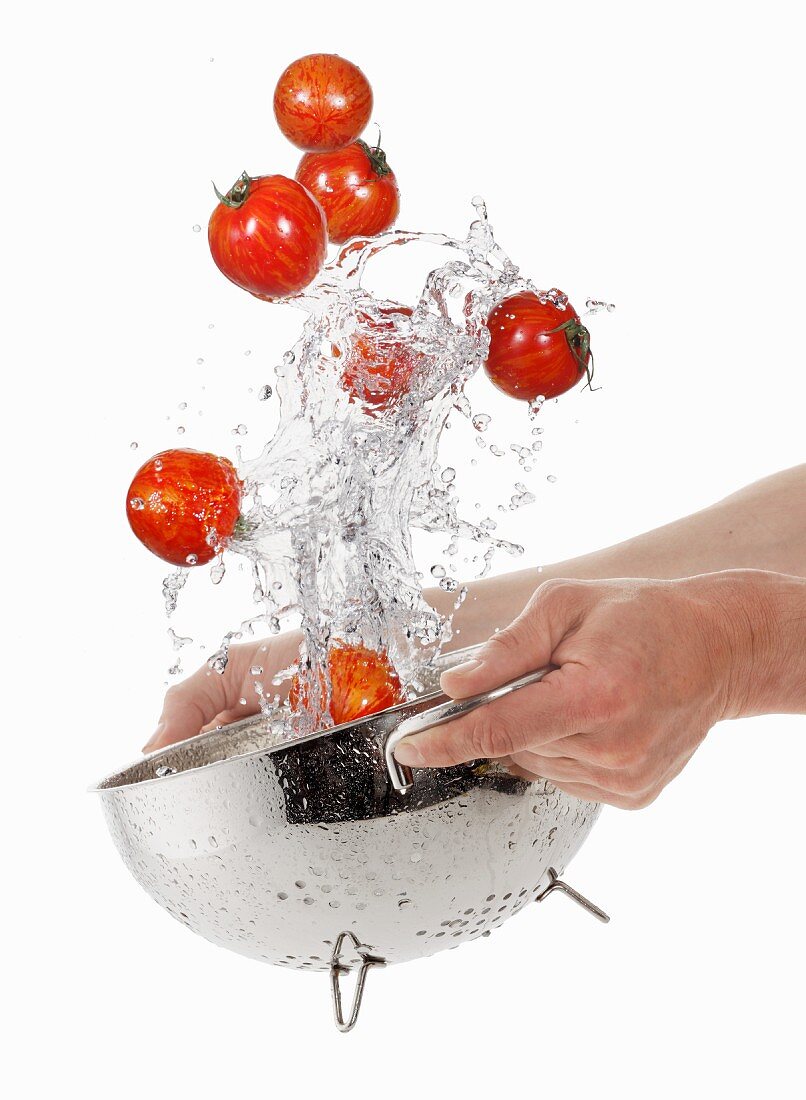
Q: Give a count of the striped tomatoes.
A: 7